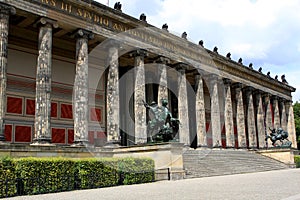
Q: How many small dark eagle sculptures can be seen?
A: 13